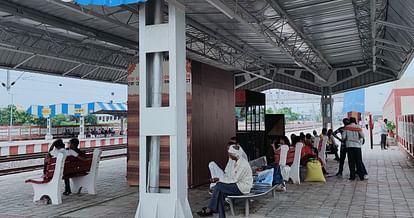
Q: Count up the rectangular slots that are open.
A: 3